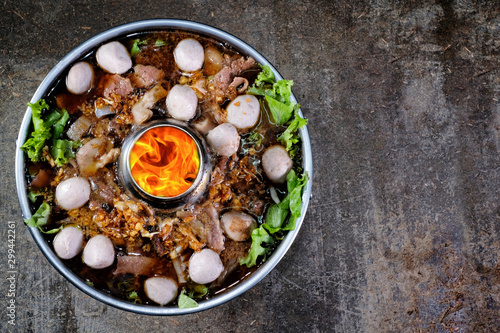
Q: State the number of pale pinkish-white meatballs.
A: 13